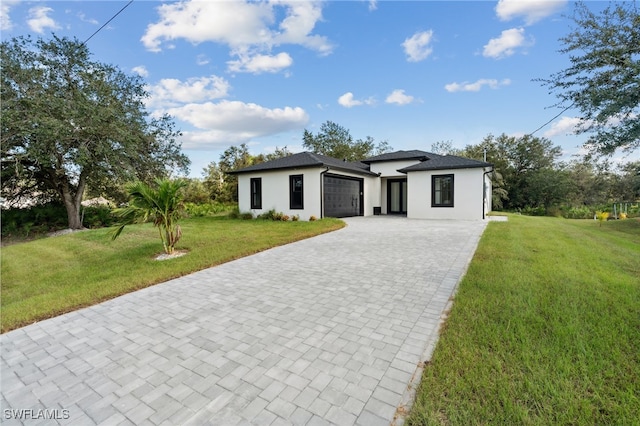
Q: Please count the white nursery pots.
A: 0